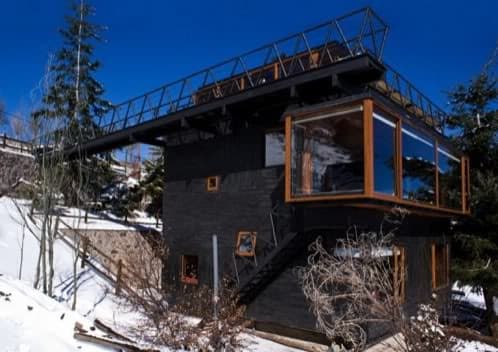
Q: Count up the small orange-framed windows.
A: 3